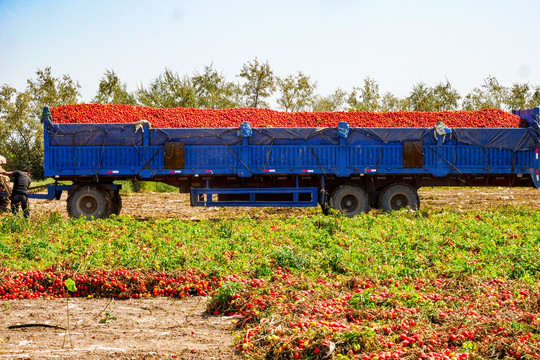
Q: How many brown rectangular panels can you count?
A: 2